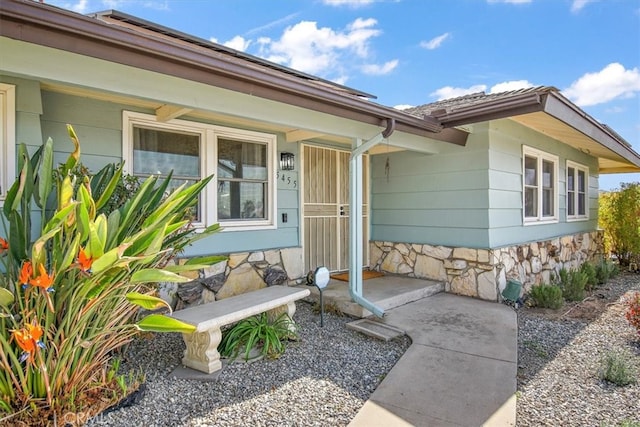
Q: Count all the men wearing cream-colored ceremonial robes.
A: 0